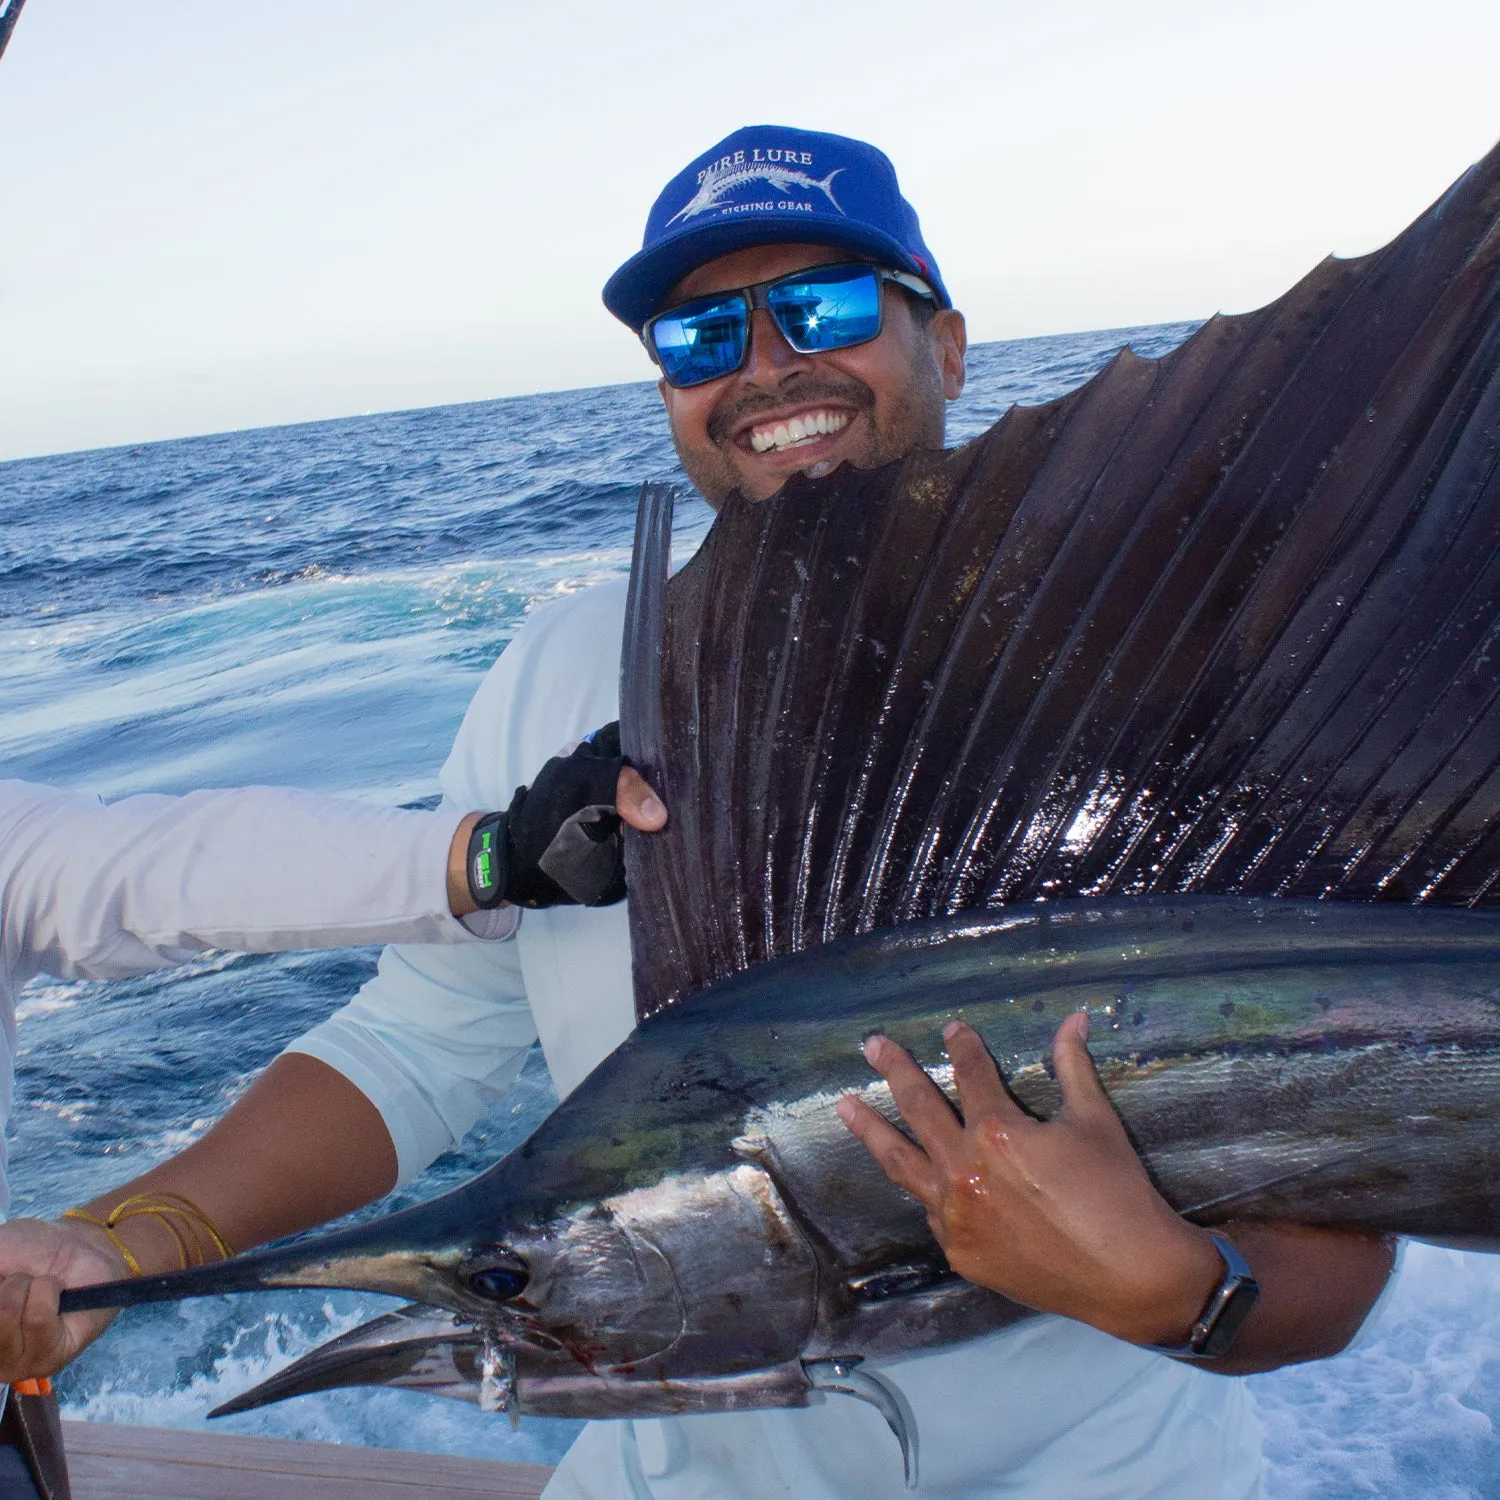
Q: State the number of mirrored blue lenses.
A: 2